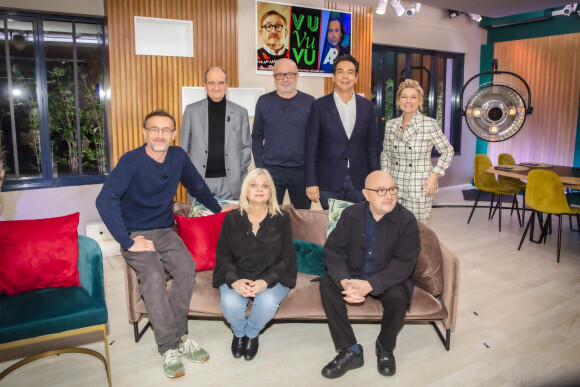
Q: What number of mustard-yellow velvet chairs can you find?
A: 3